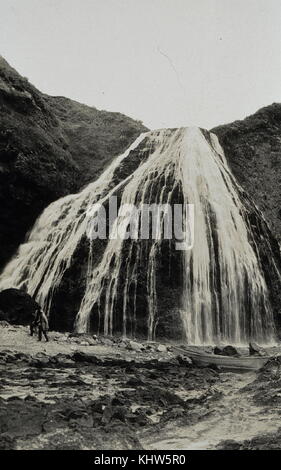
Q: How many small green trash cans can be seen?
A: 0